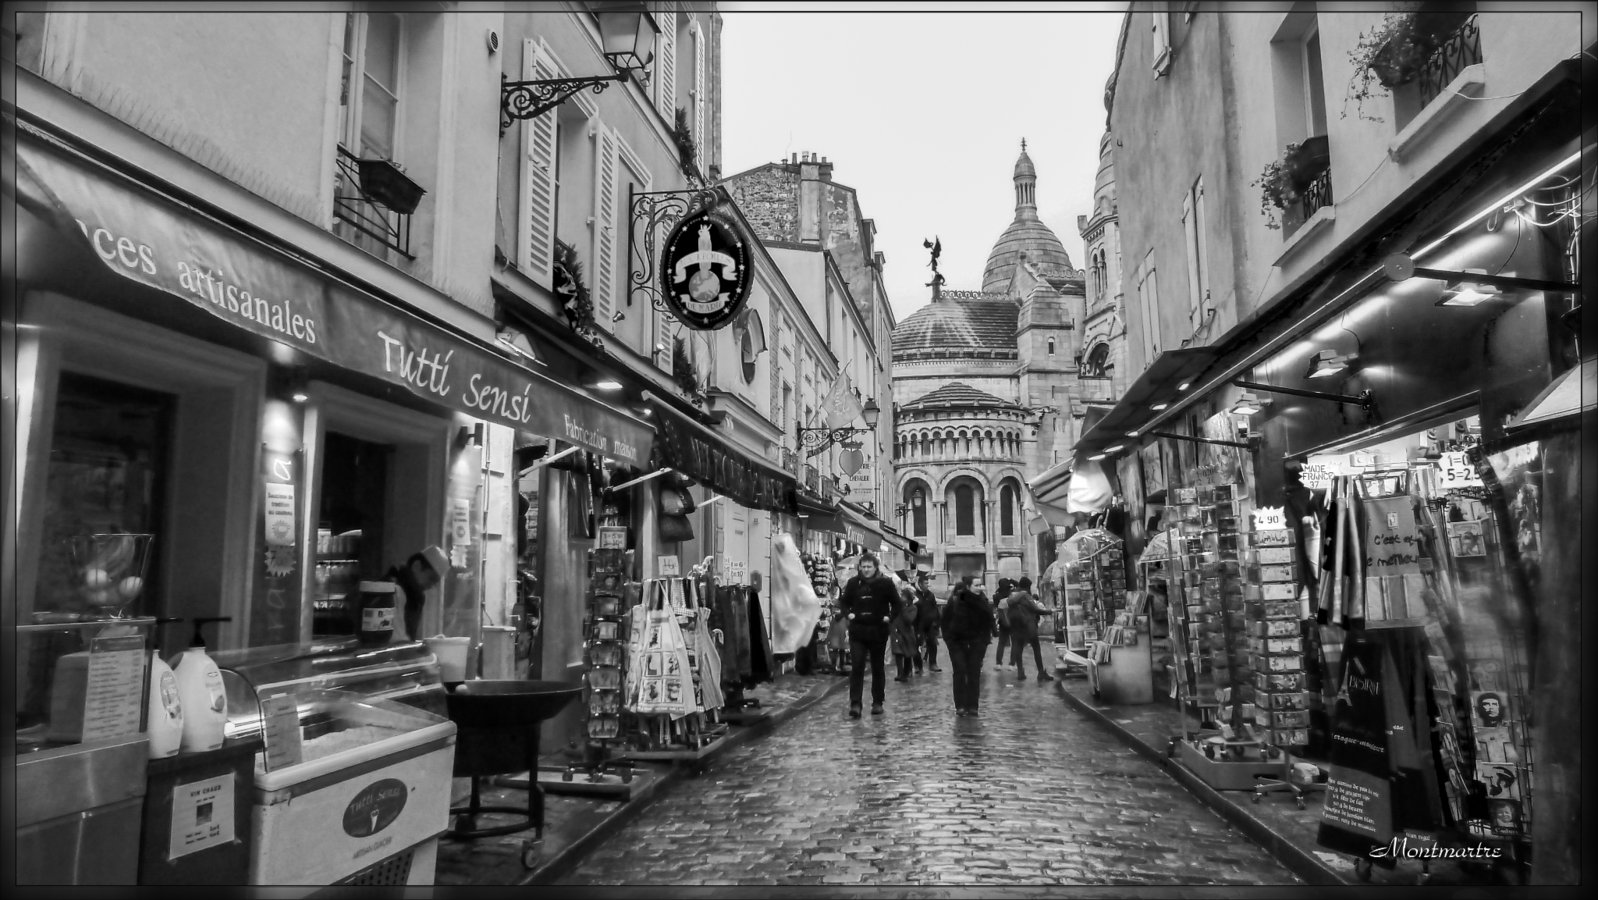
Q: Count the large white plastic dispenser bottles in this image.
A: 2